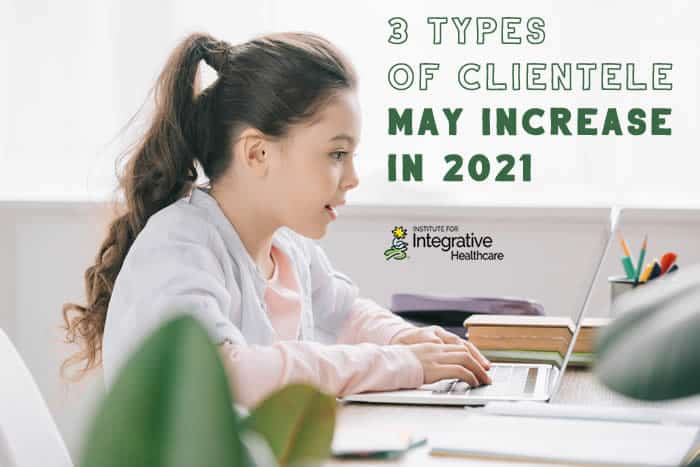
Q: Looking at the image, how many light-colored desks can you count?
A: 1